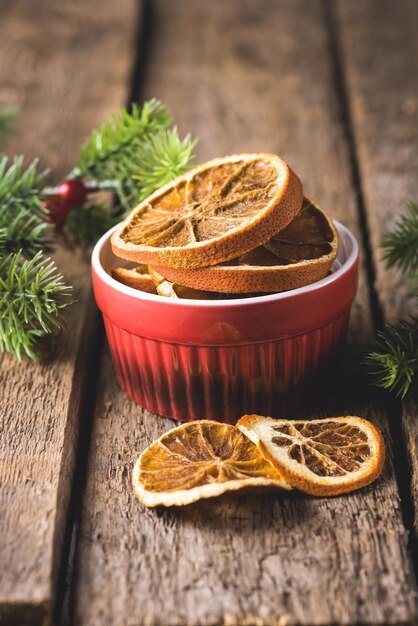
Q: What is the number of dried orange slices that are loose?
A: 2